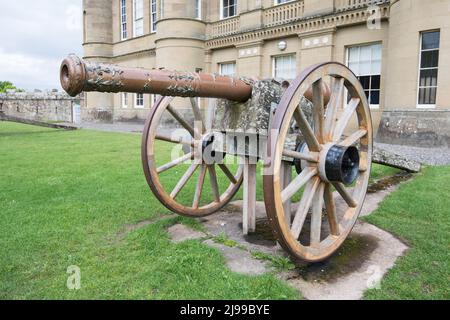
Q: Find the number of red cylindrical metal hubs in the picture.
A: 0